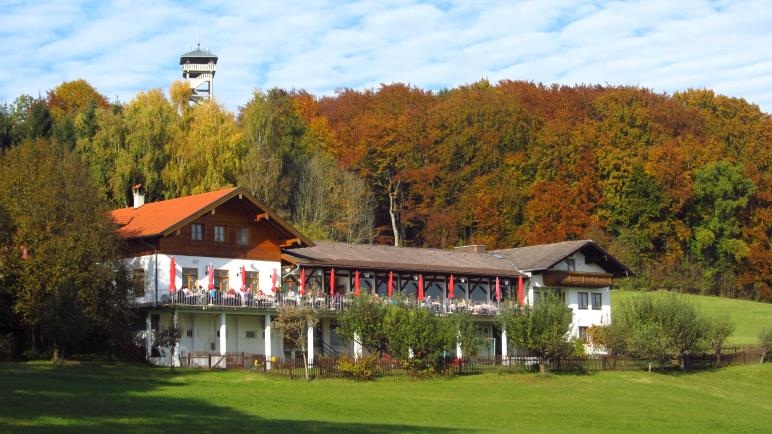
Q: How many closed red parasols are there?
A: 12